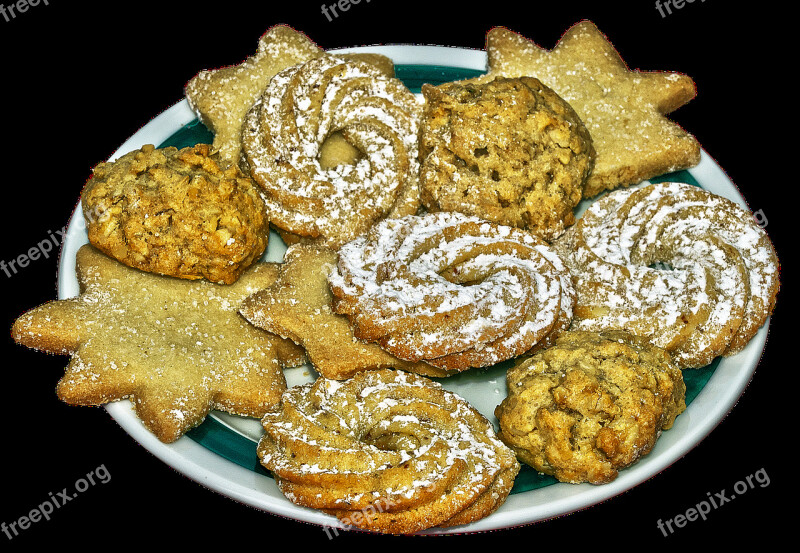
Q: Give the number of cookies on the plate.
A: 11